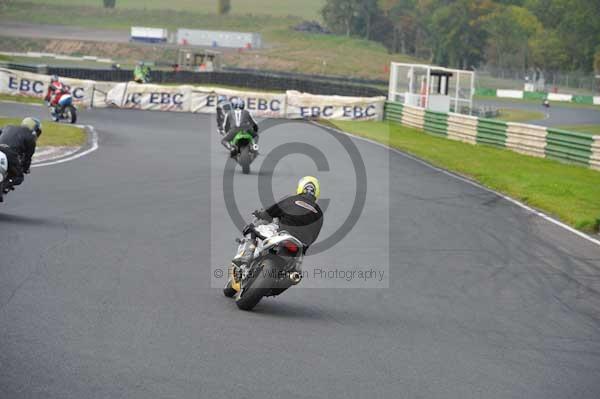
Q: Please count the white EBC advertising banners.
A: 4